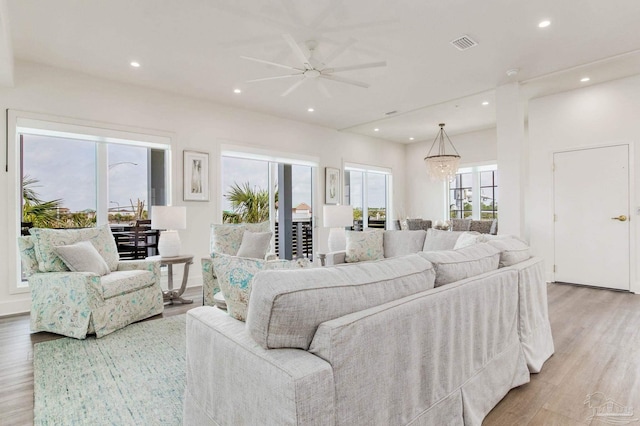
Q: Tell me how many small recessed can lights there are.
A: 8